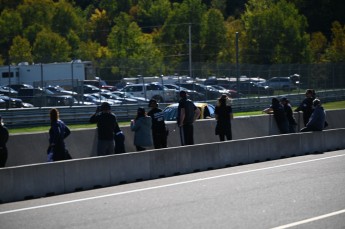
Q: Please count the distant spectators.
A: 11